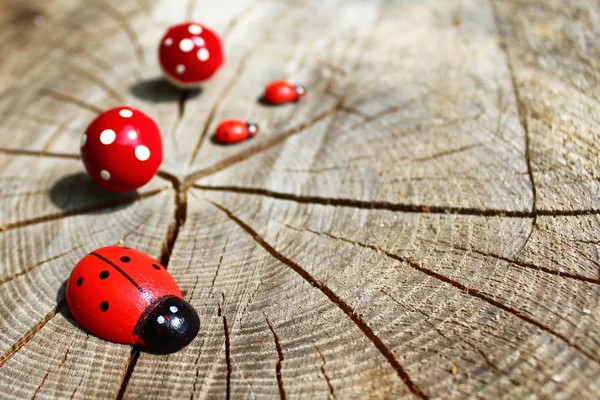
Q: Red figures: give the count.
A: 5